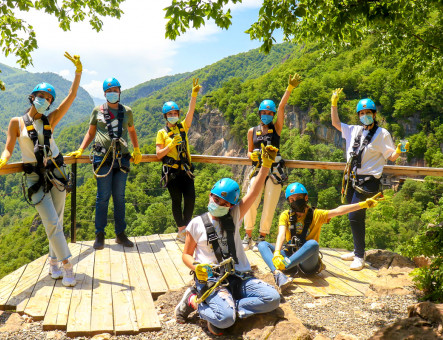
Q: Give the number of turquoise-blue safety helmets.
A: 7